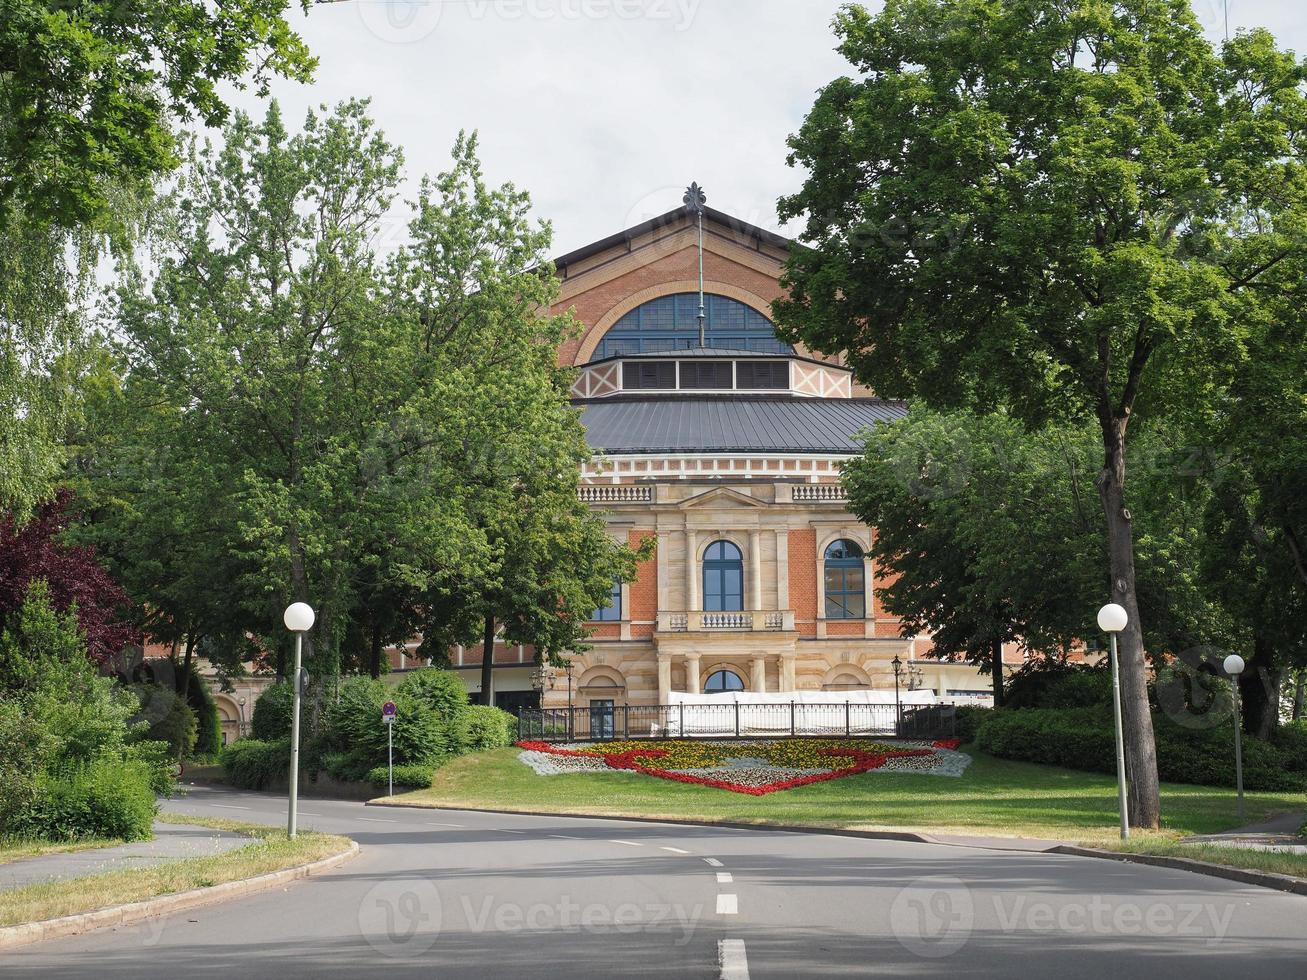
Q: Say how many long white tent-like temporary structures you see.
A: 1